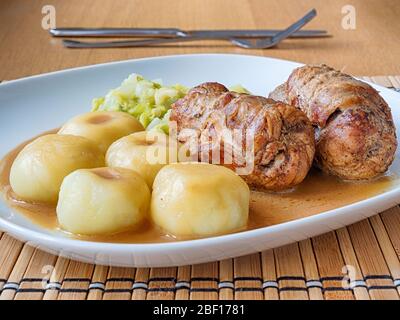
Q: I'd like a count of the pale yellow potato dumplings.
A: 5